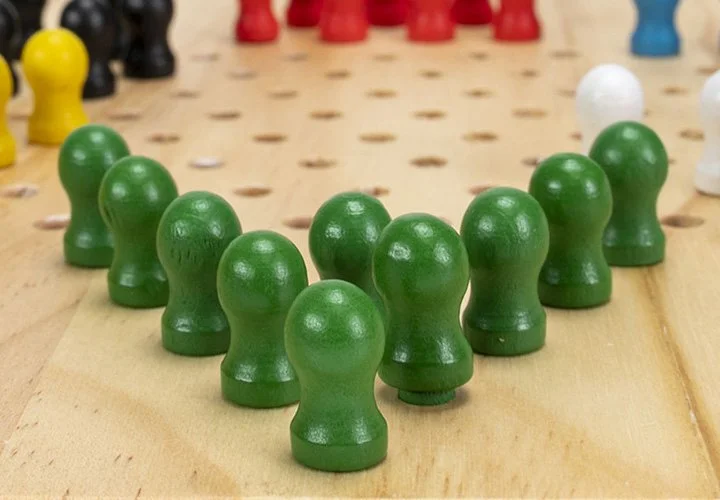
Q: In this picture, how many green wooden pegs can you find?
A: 10